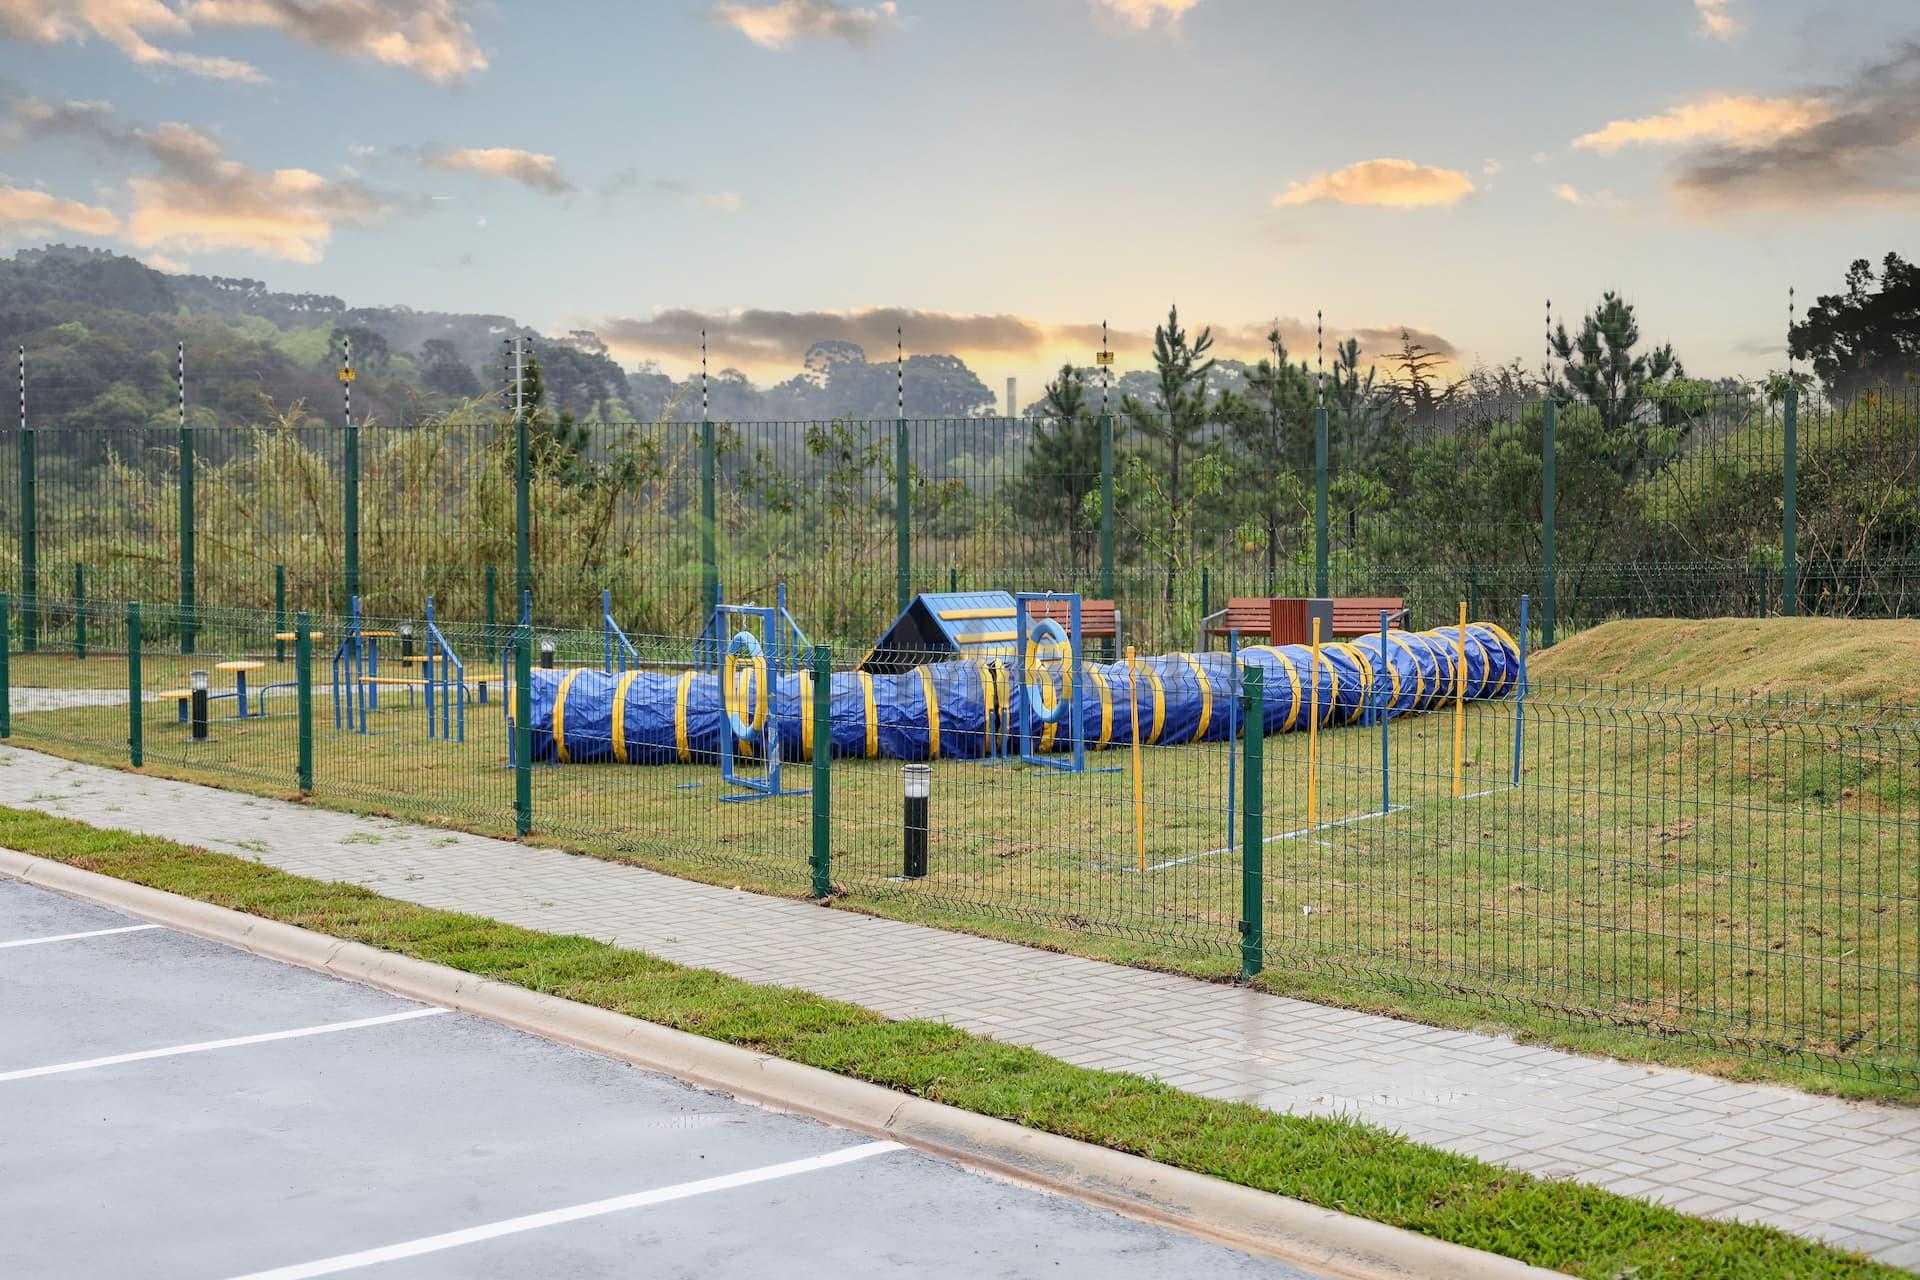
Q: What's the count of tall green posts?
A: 10